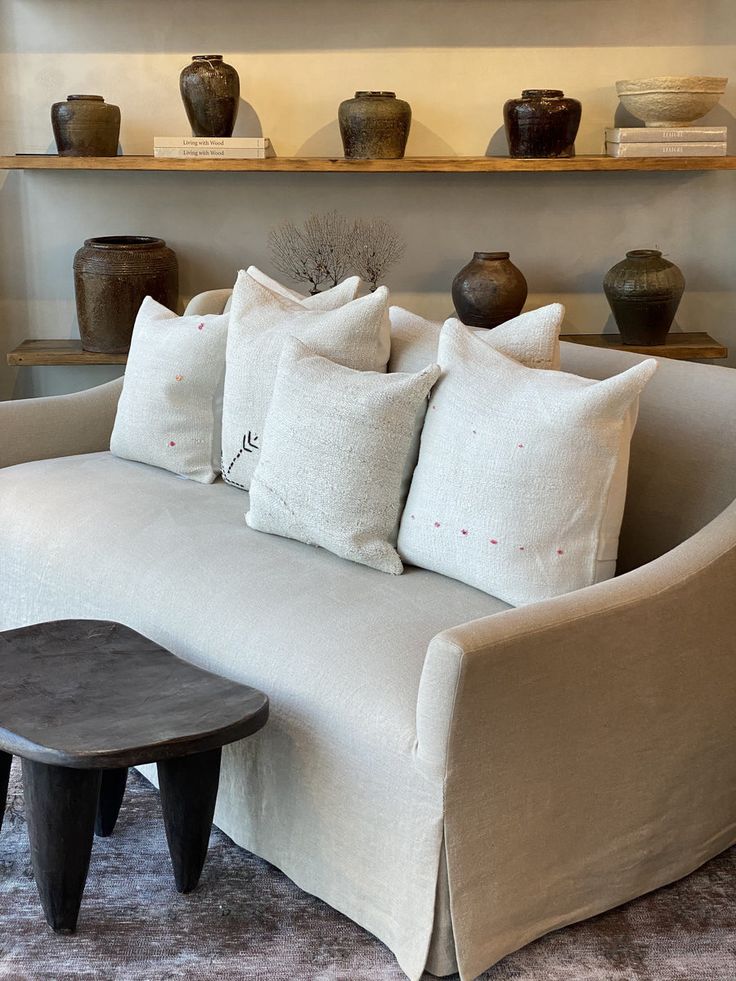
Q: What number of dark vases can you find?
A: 7